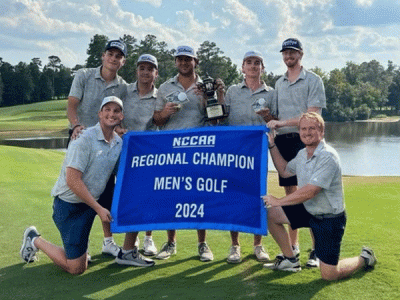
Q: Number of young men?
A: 7